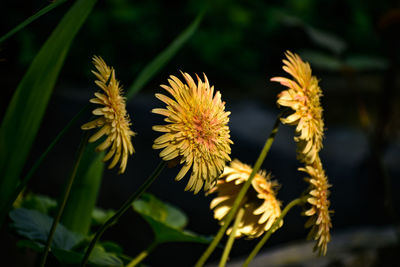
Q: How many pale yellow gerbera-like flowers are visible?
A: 5